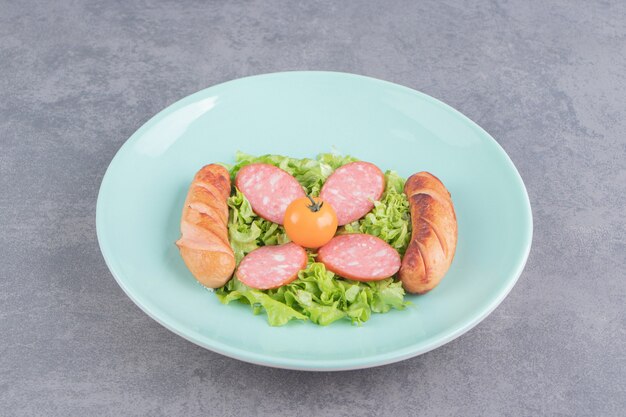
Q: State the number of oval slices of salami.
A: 4